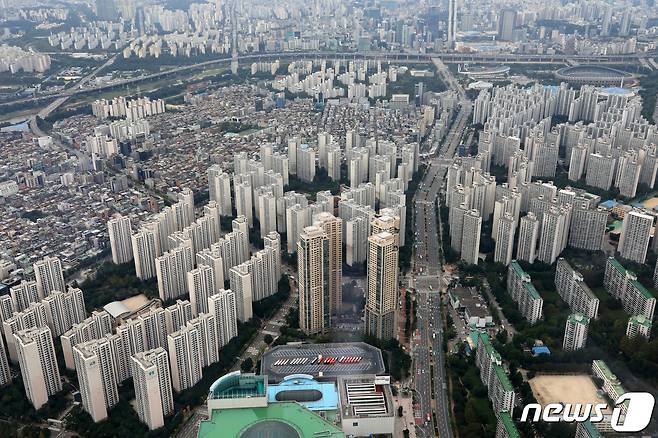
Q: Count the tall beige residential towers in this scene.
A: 4